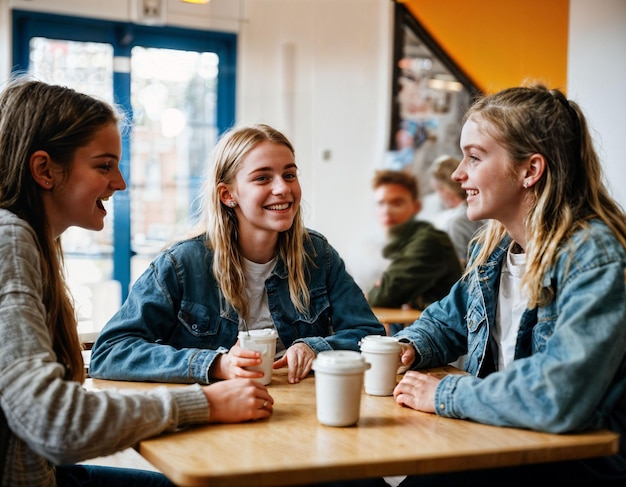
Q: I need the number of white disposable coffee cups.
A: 3